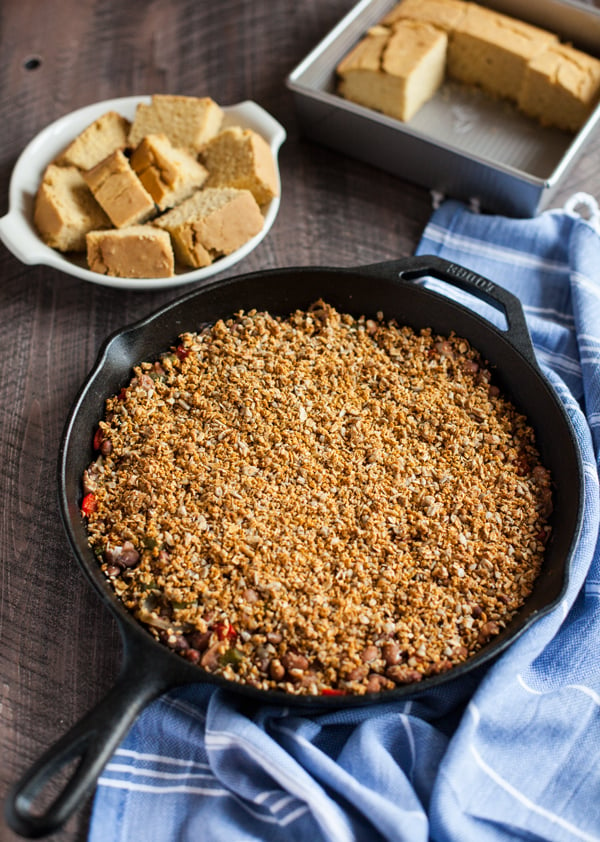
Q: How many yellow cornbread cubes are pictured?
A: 12